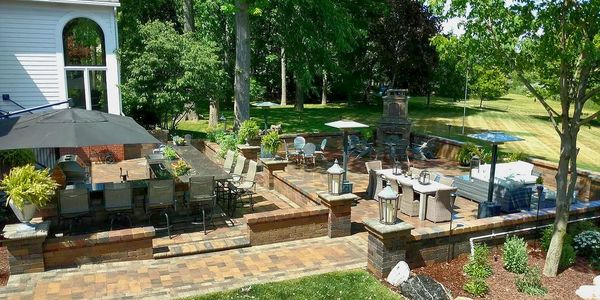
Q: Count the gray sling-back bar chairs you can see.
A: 7